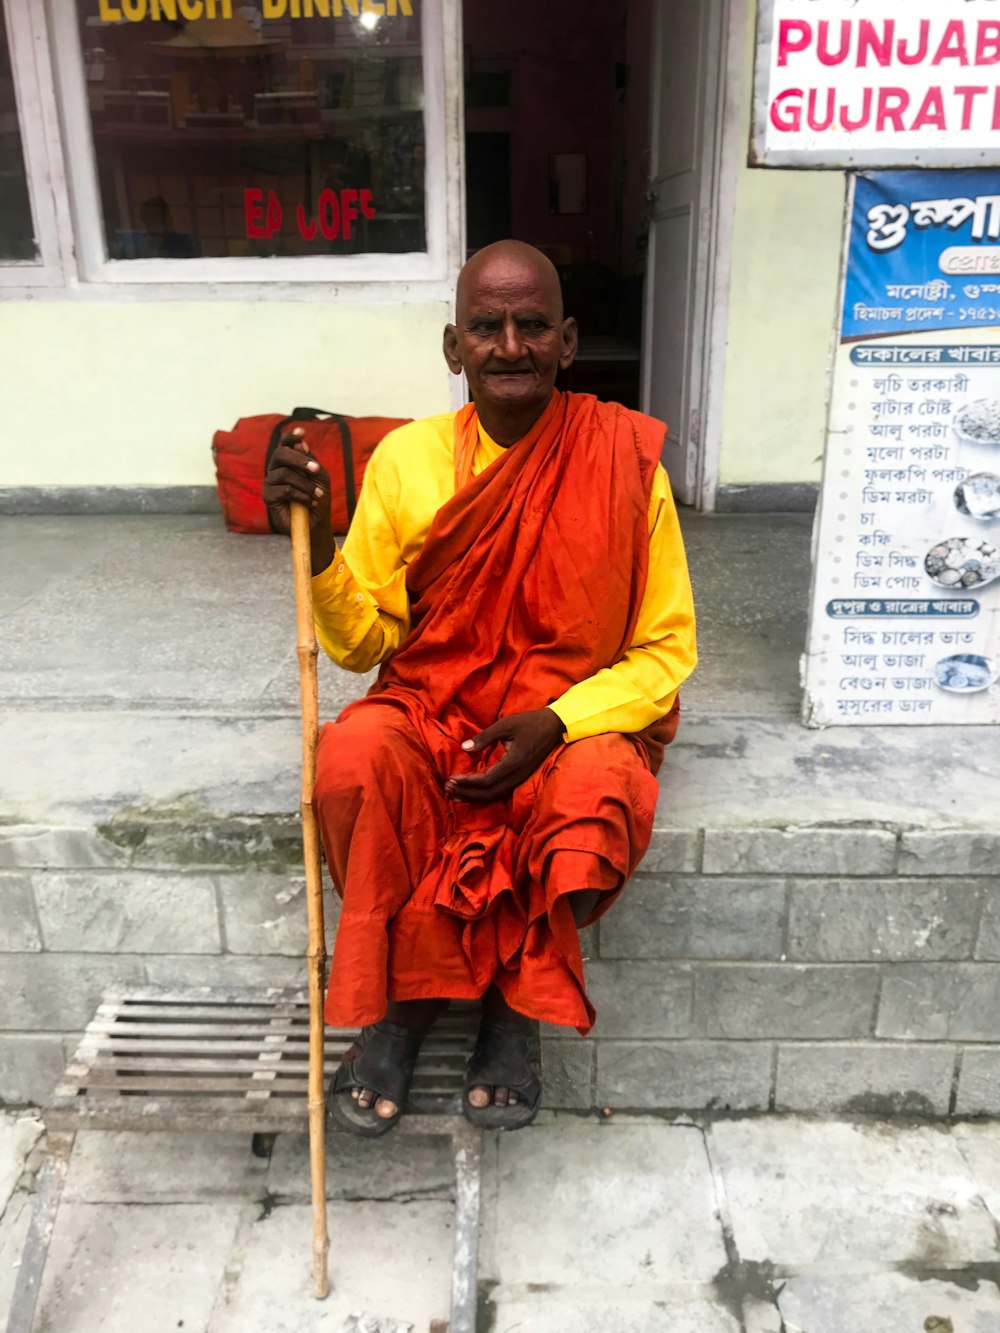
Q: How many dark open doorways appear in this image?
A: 1